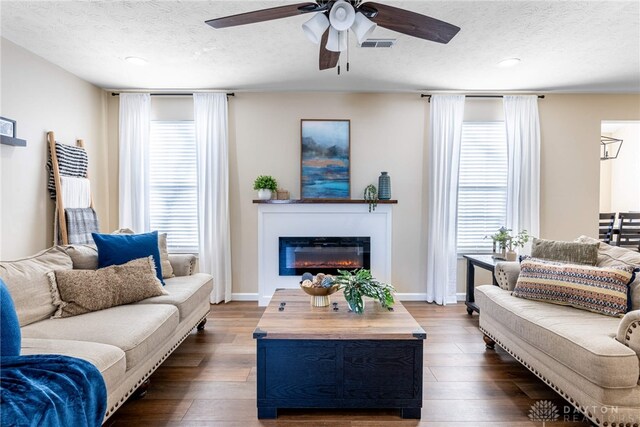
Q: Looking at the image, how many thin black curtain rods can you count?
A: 2